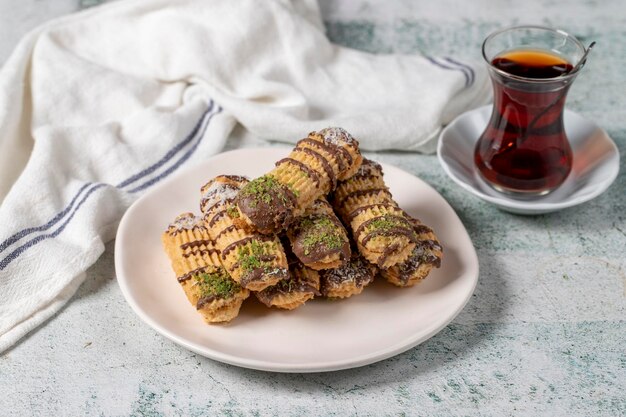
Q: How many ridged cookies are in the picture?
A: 8